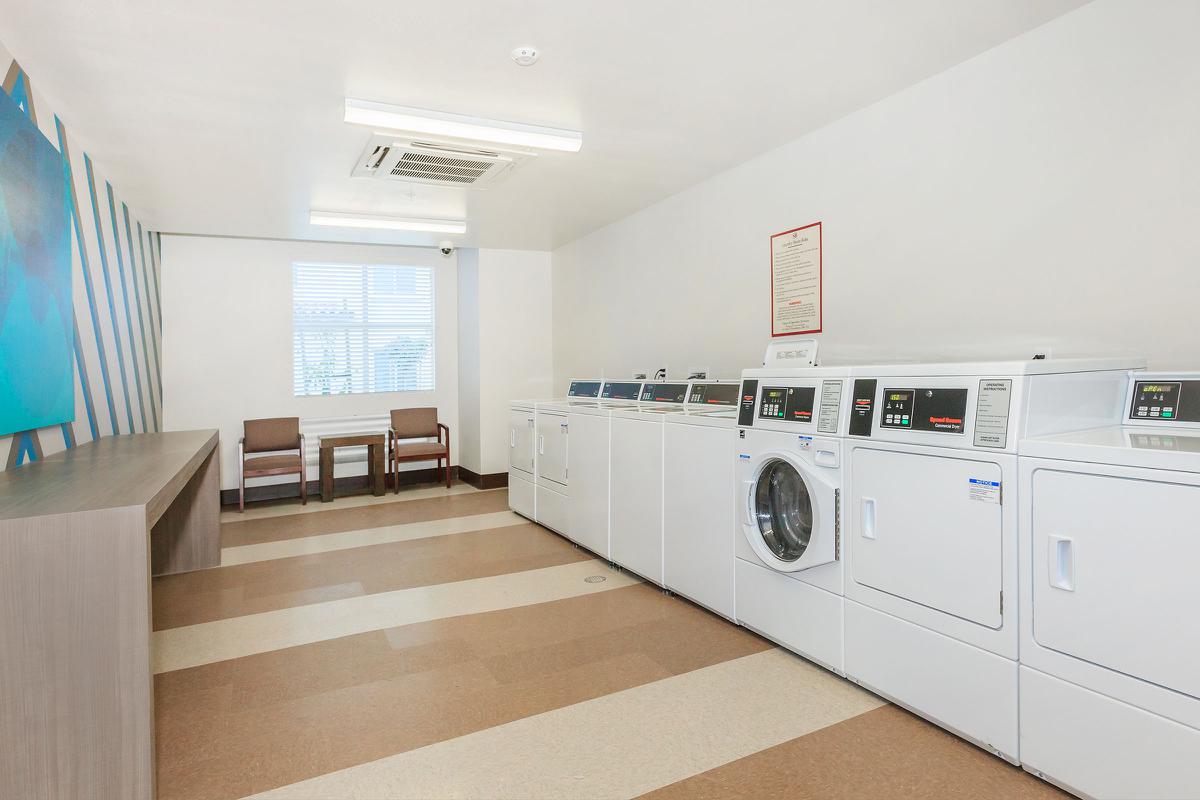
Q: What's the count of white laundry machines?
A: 8